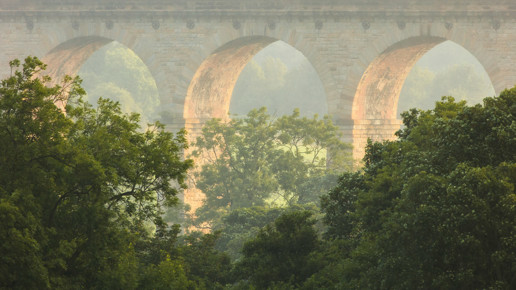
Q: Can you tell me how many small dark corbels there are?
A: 12